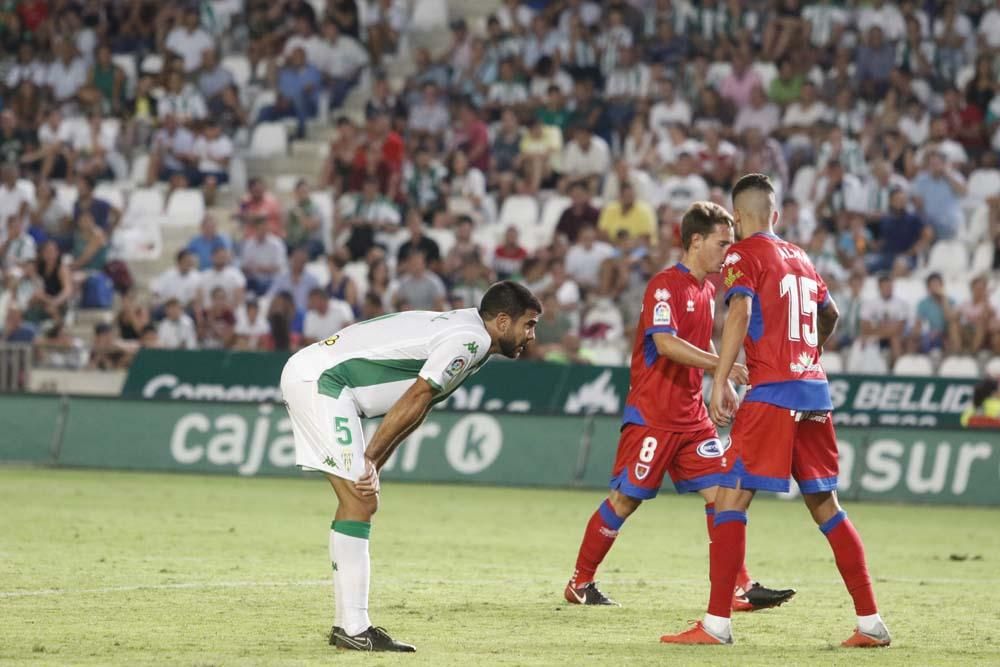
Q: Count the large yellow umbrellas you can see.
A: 0